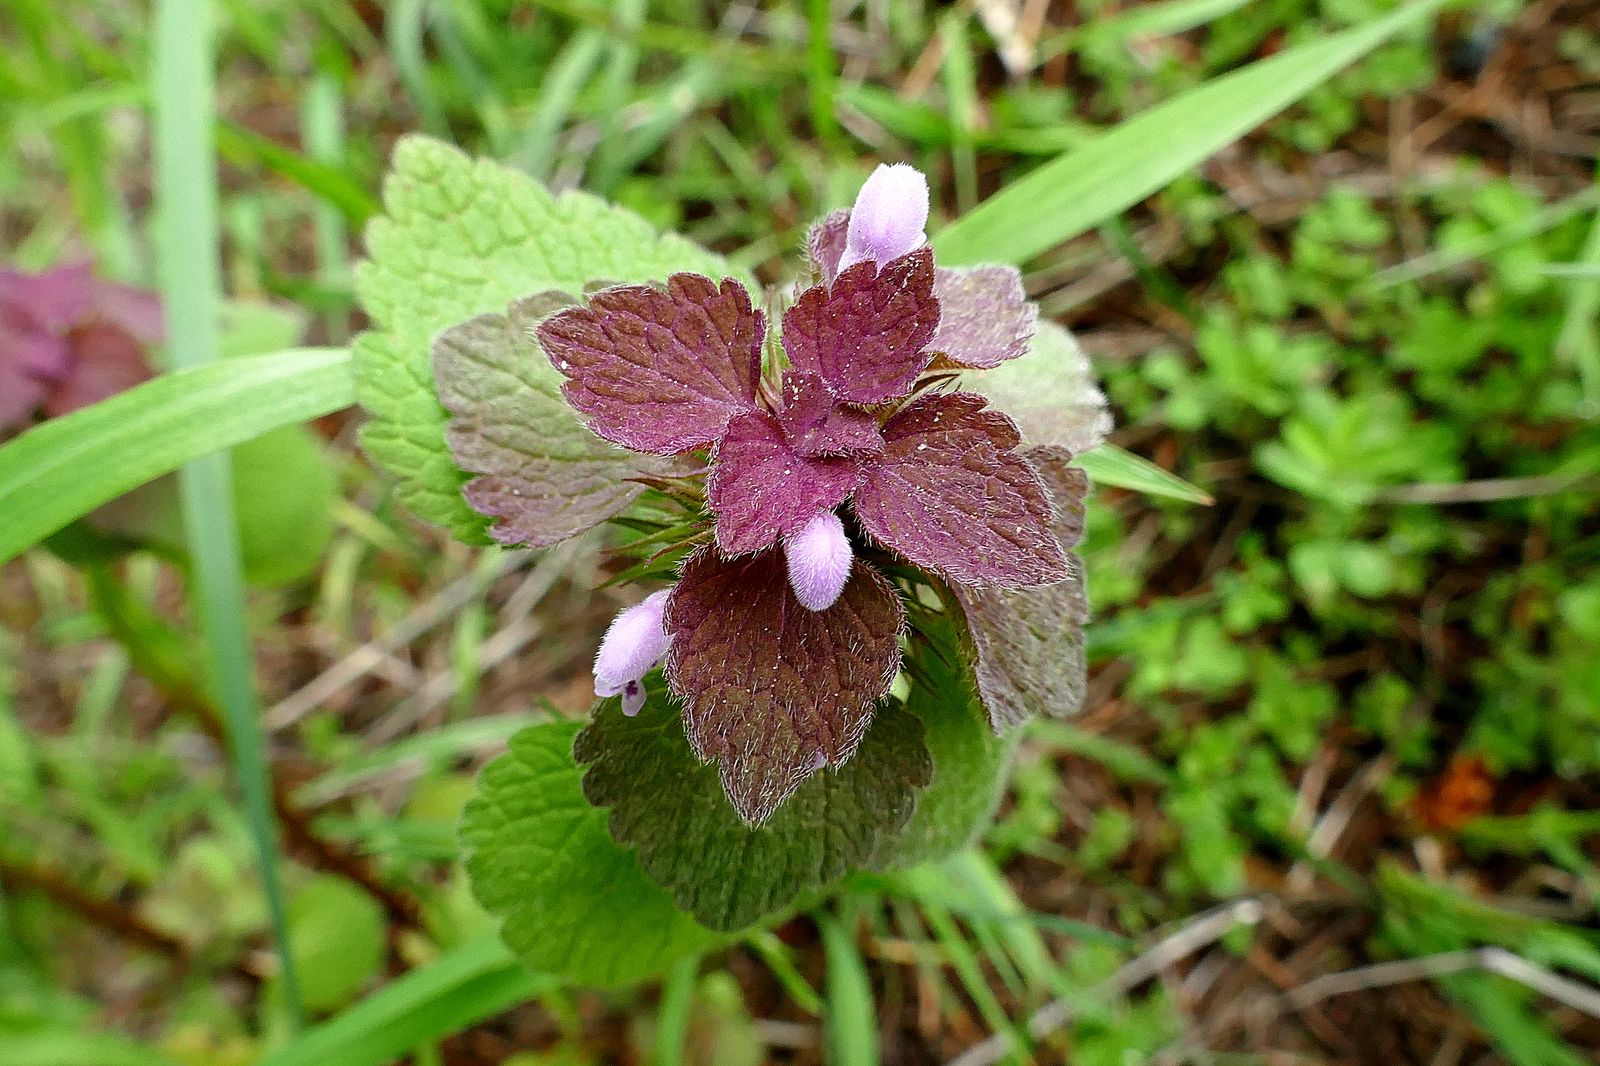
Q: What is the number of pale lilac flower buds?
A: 3